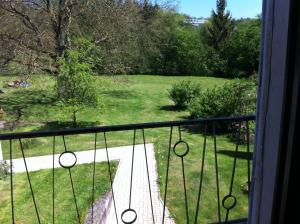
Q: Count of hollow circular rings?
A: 4